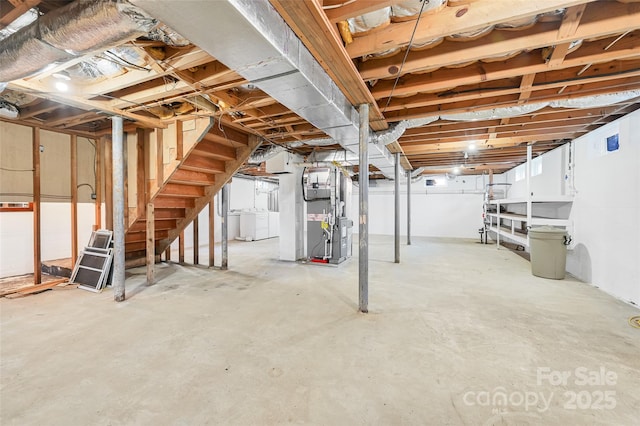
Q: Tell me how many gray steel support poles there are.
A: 5